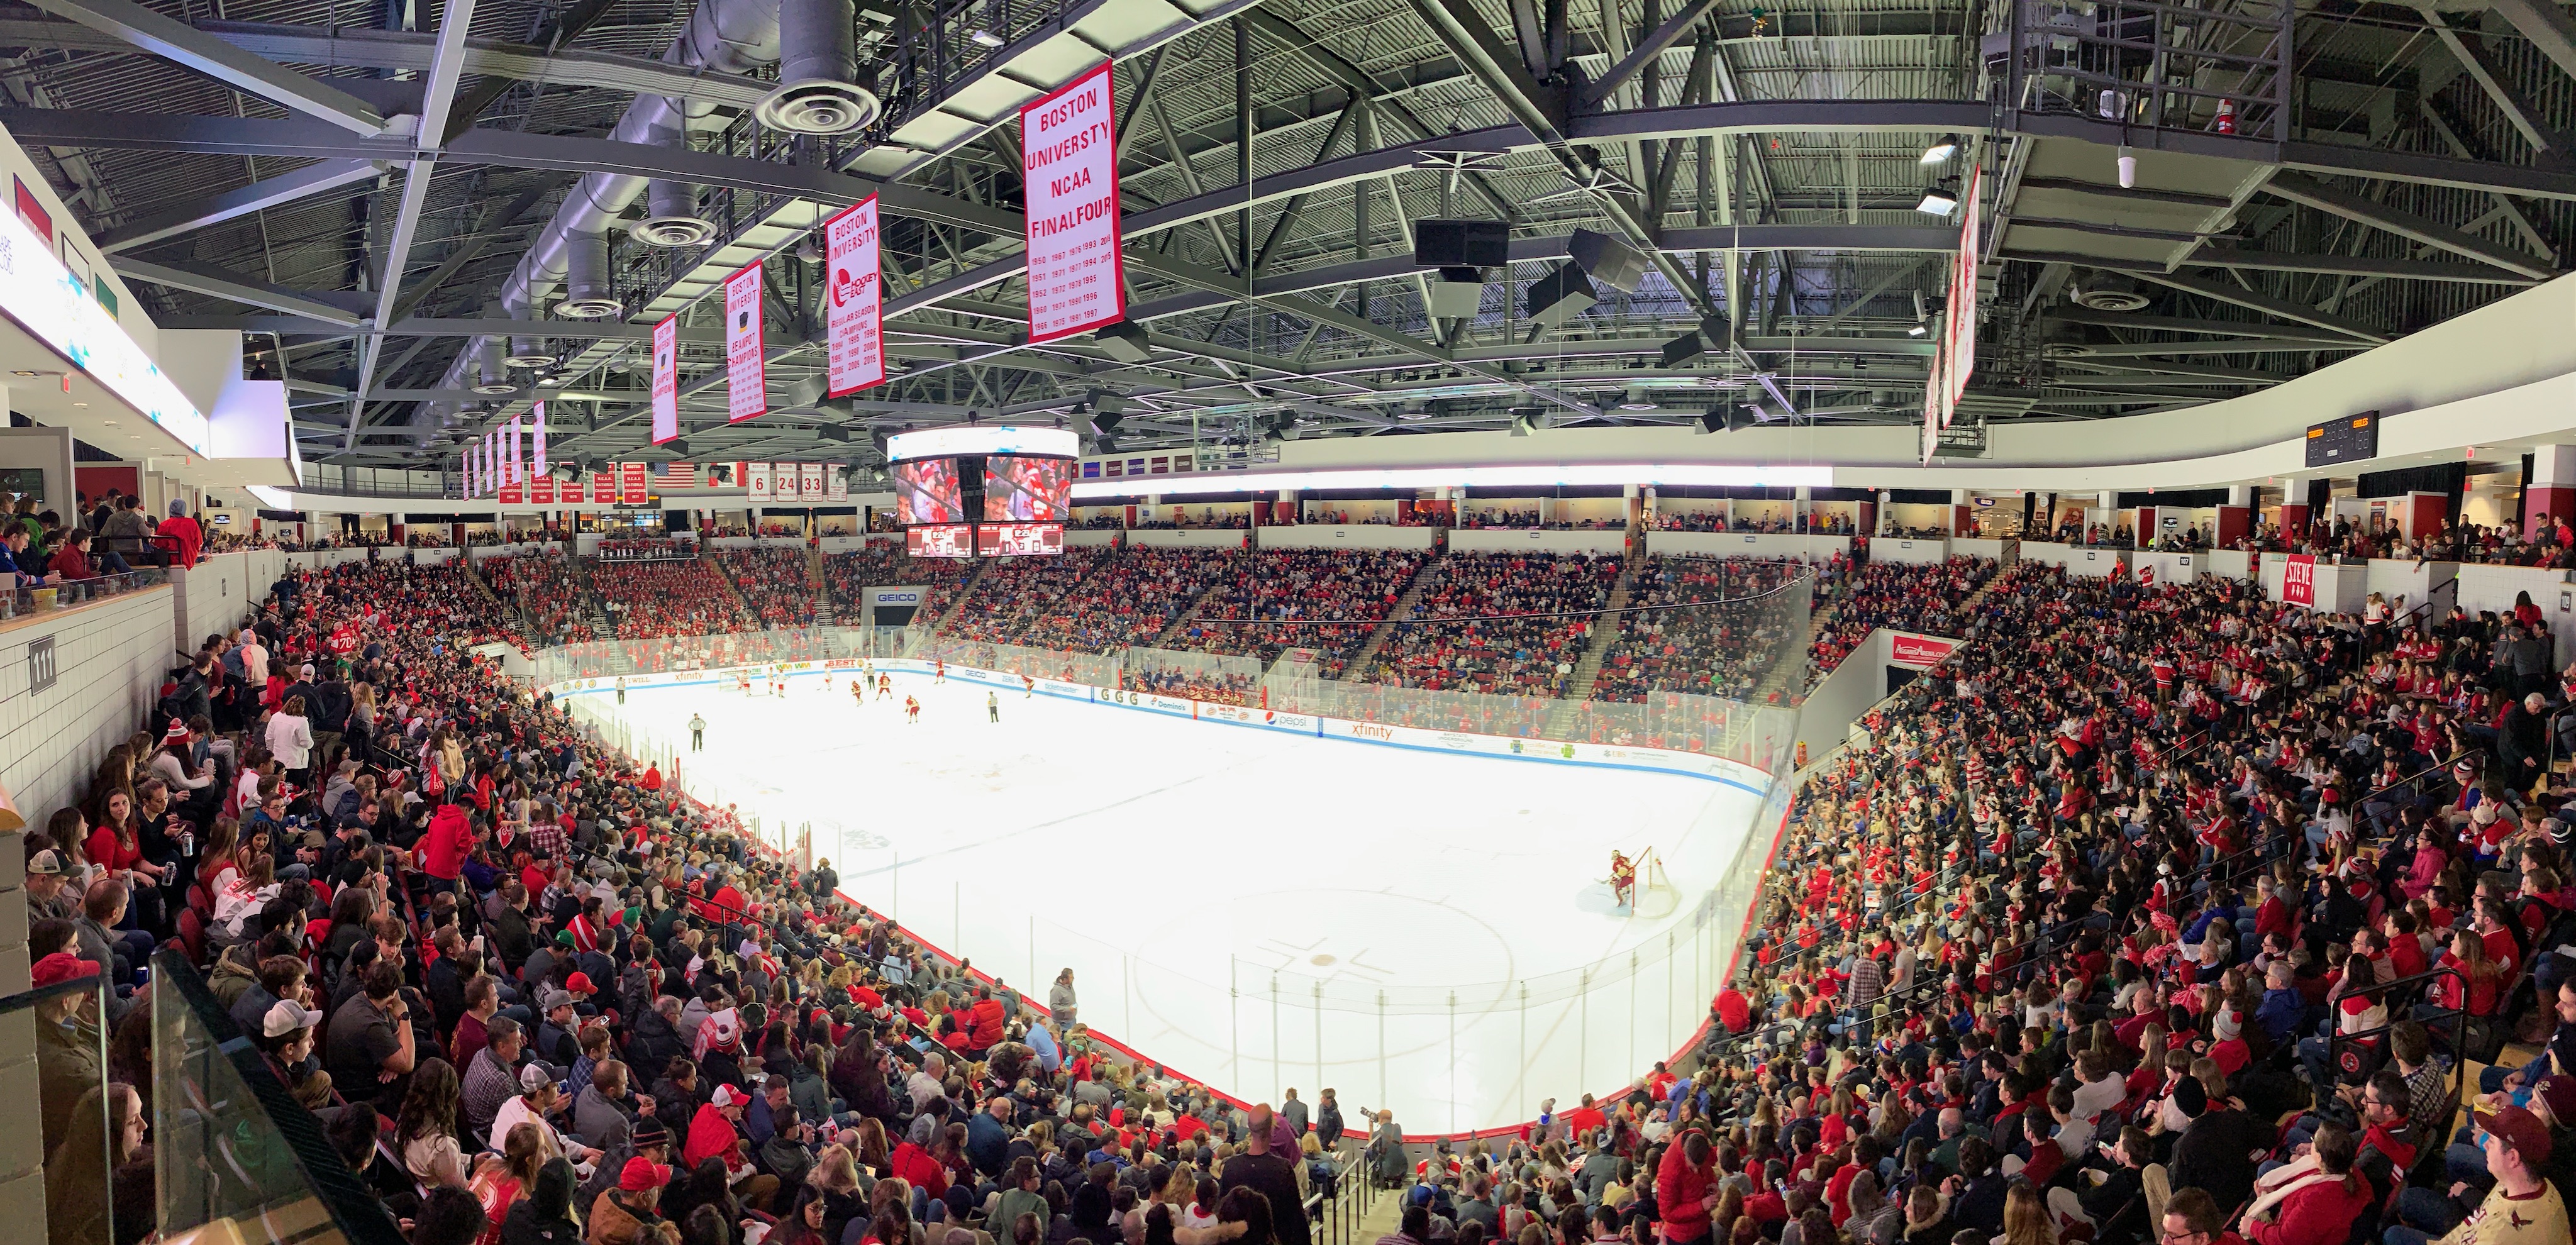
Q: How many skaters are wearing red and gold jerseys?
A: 6